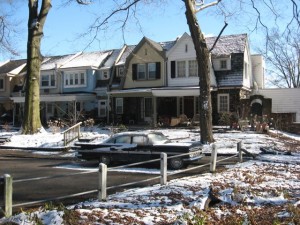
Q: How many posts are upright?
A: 5